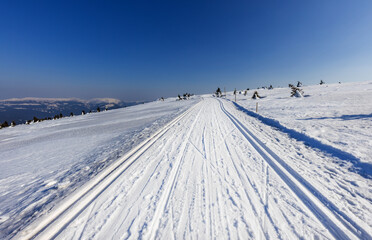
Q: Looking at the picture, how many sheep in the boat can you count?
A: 0